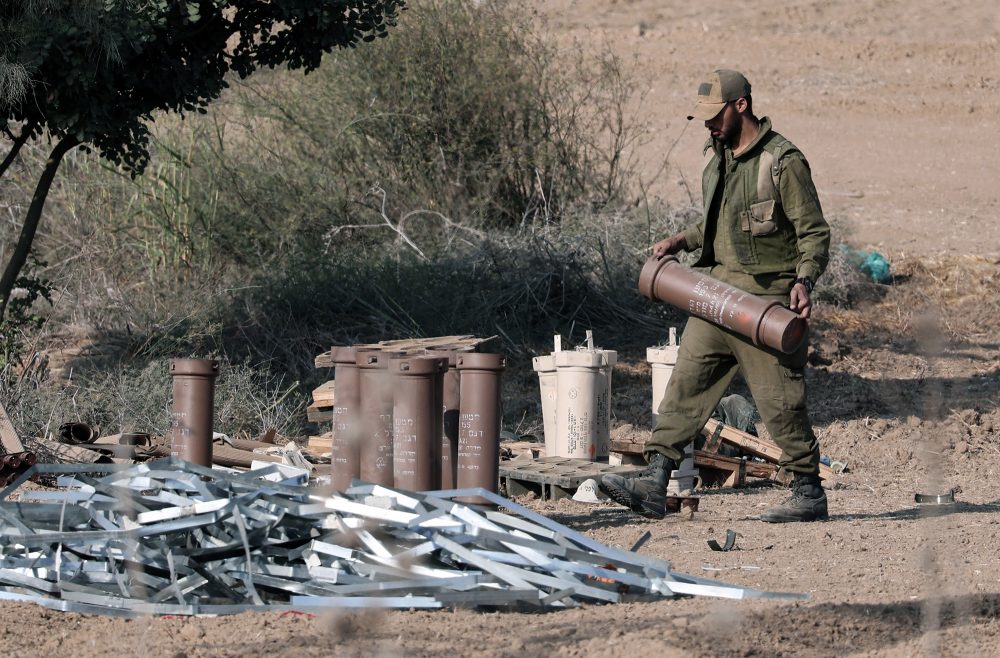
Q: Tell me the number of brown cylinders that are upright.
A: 6